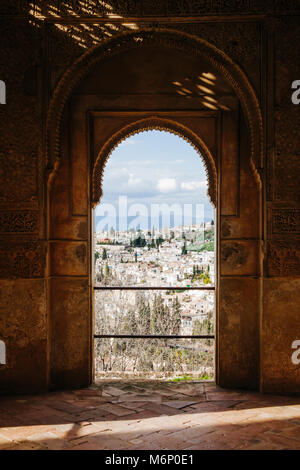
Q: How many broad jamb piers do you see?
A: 2